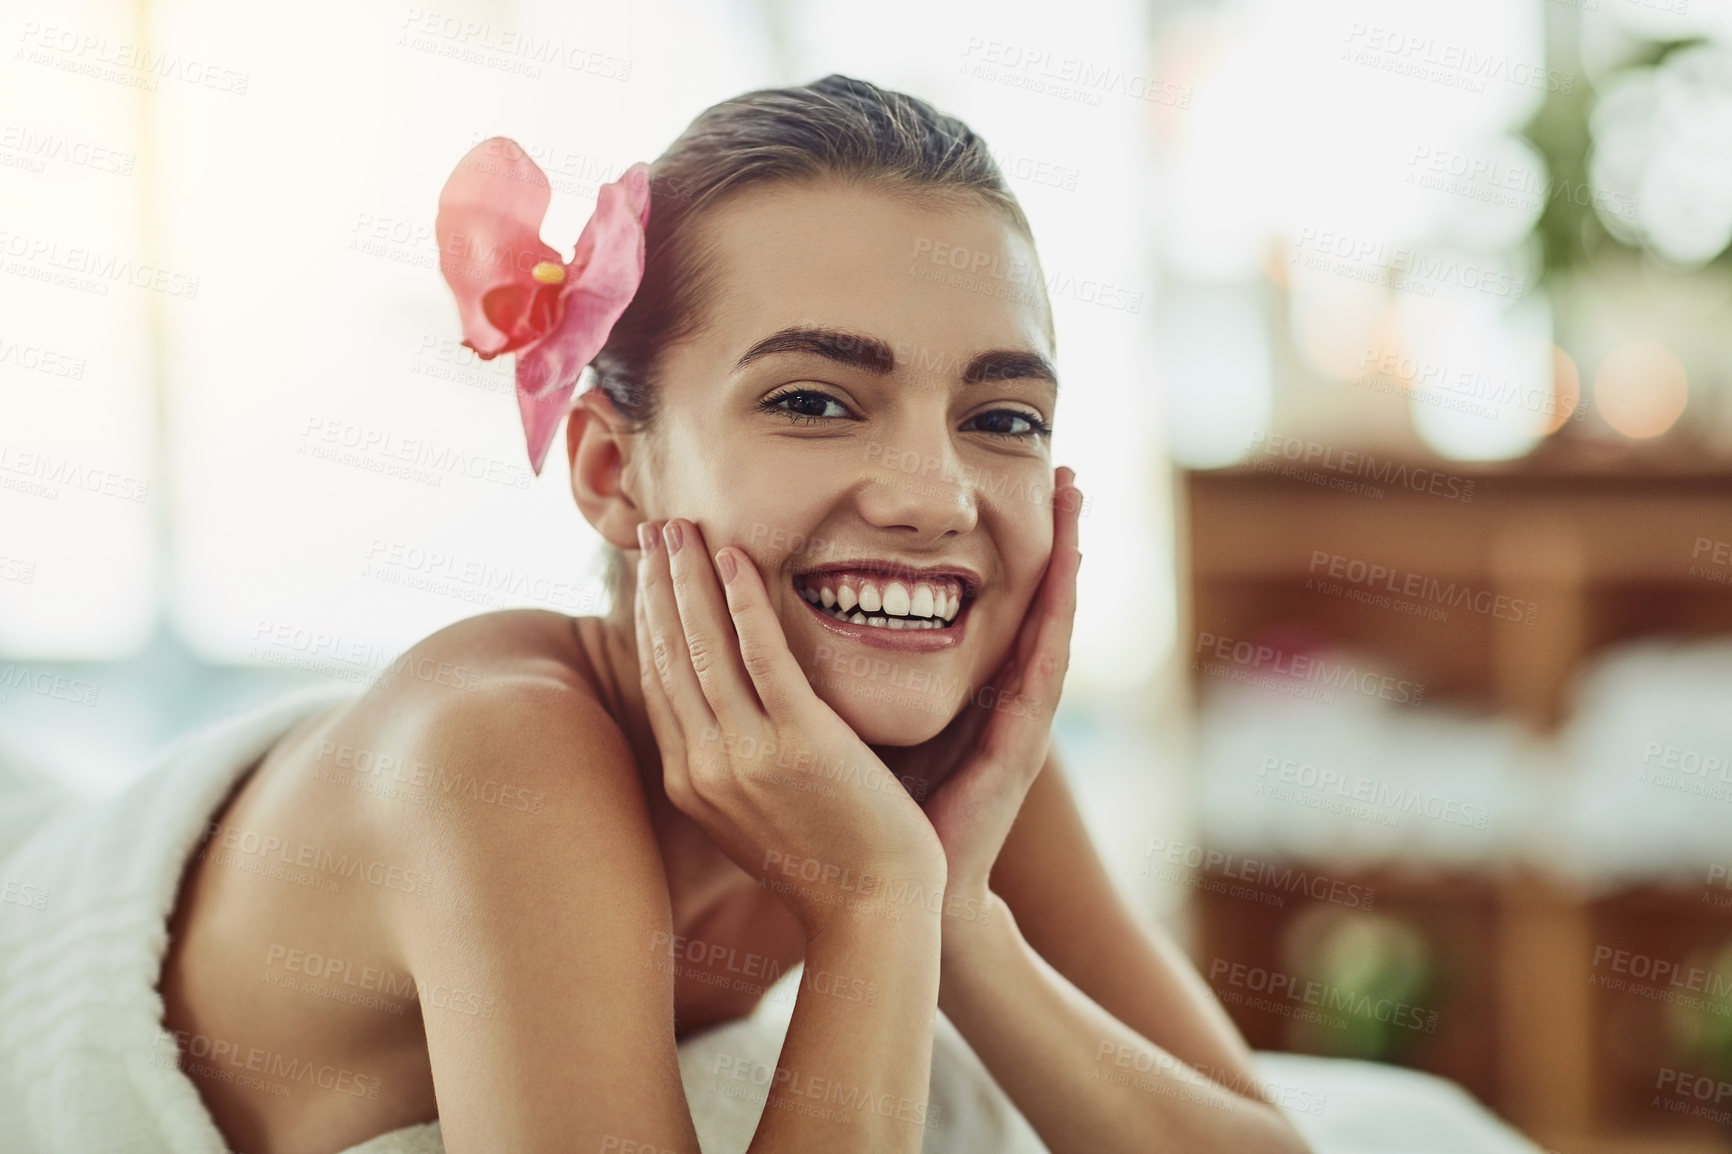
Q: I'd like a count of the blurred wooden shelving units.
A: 1